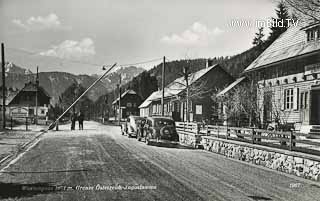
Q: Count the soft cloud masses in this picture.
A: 3